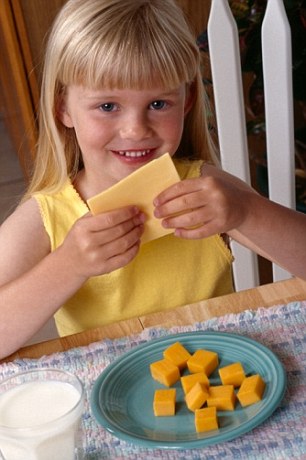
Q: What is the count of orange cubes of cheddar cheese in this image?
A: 10